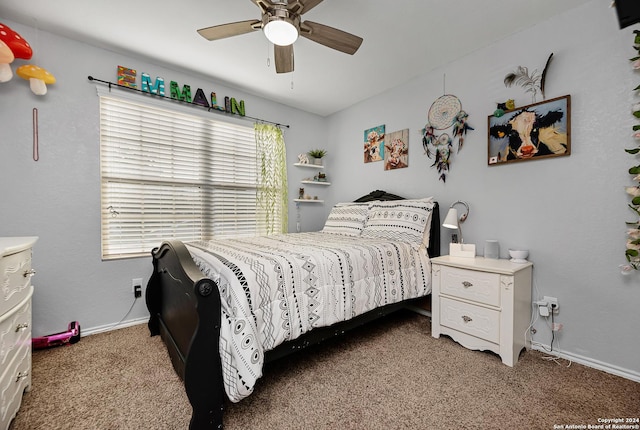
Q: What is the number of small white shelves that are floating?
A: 3